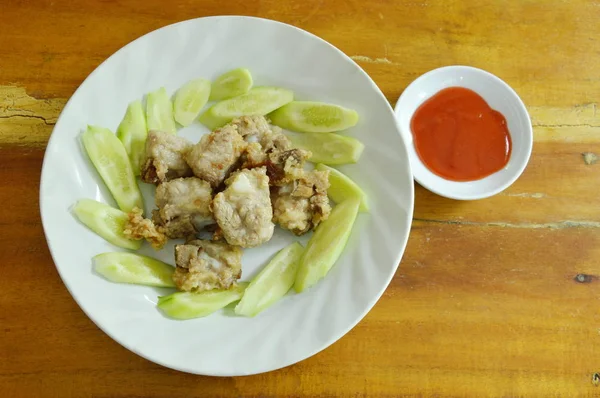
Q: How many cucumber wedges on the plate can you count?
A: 14